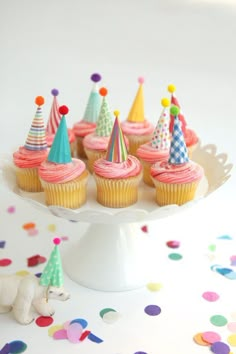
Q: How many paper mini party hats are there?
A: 11